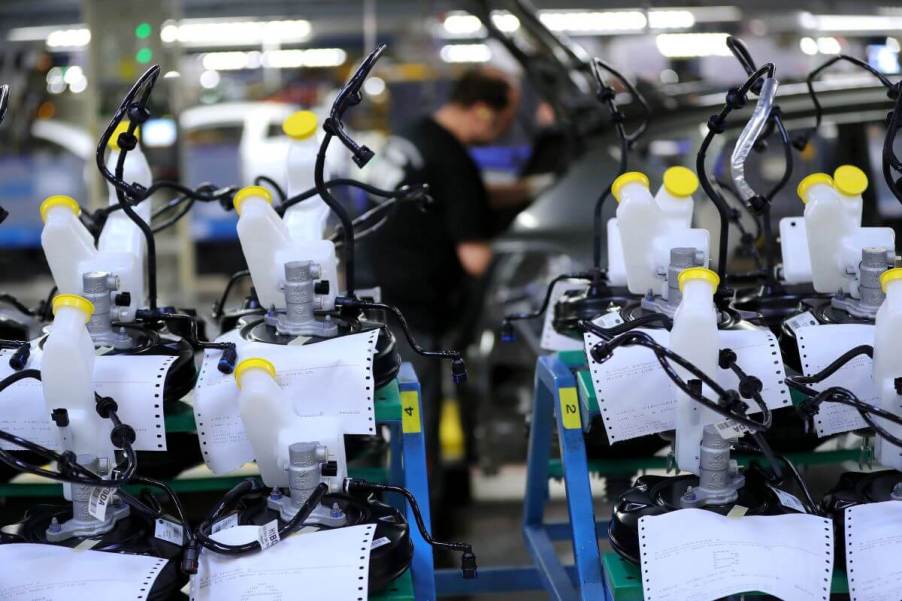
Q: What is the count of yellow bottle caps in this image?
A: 12